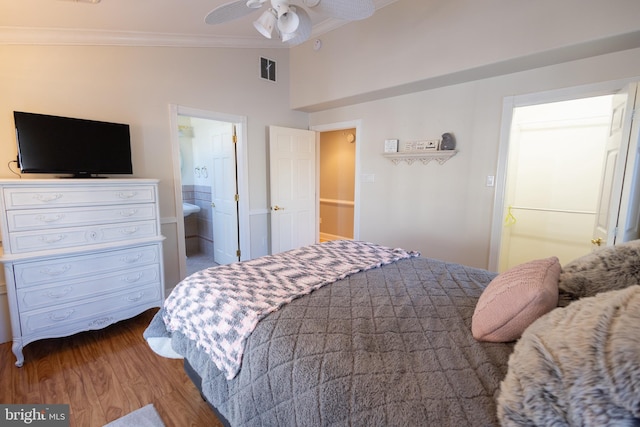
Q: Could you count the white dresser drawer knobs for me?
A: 12